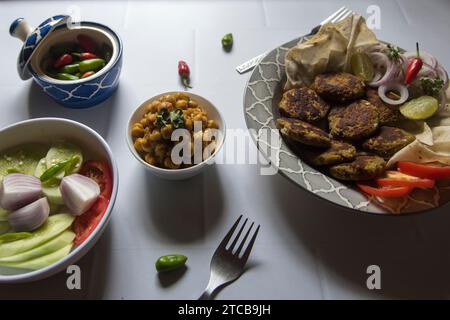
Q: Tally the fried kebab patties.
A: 8